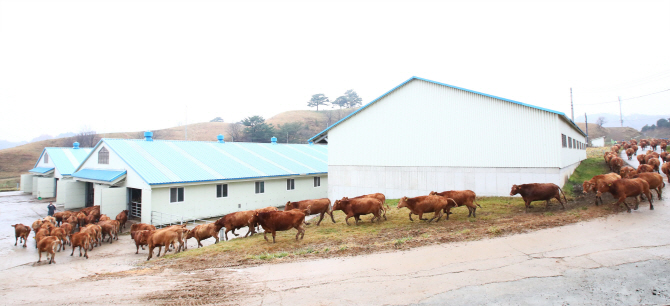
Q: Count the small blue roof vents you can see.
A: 4